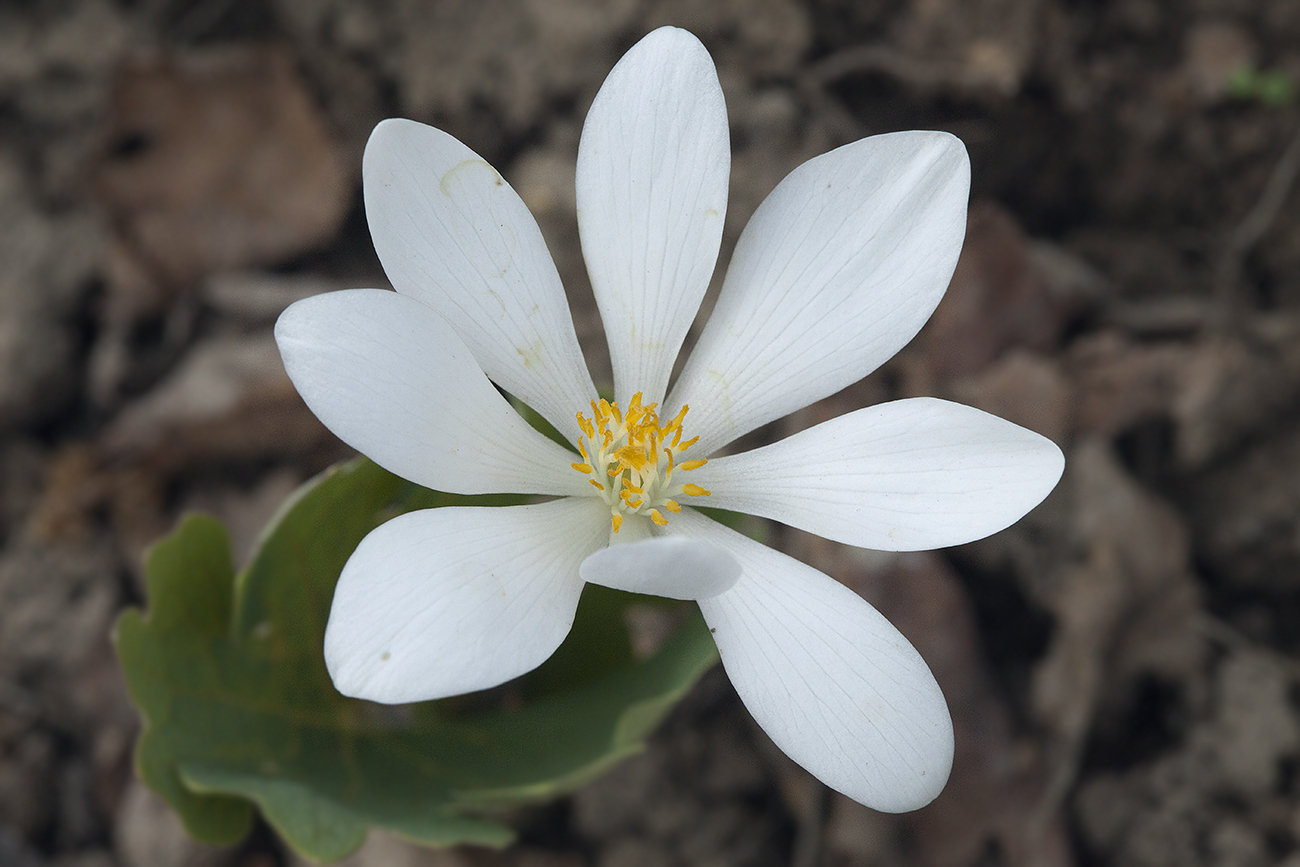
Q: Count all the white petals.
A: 8